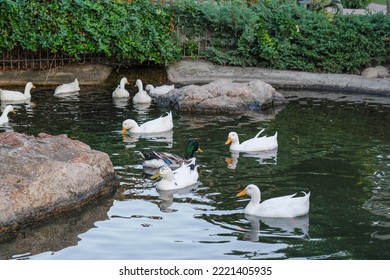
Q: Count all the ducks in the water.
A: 11